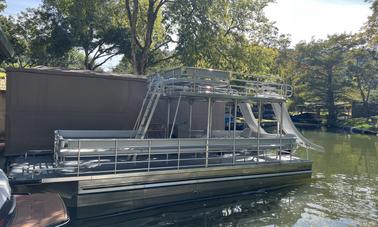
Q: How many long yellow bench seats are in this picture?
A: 0